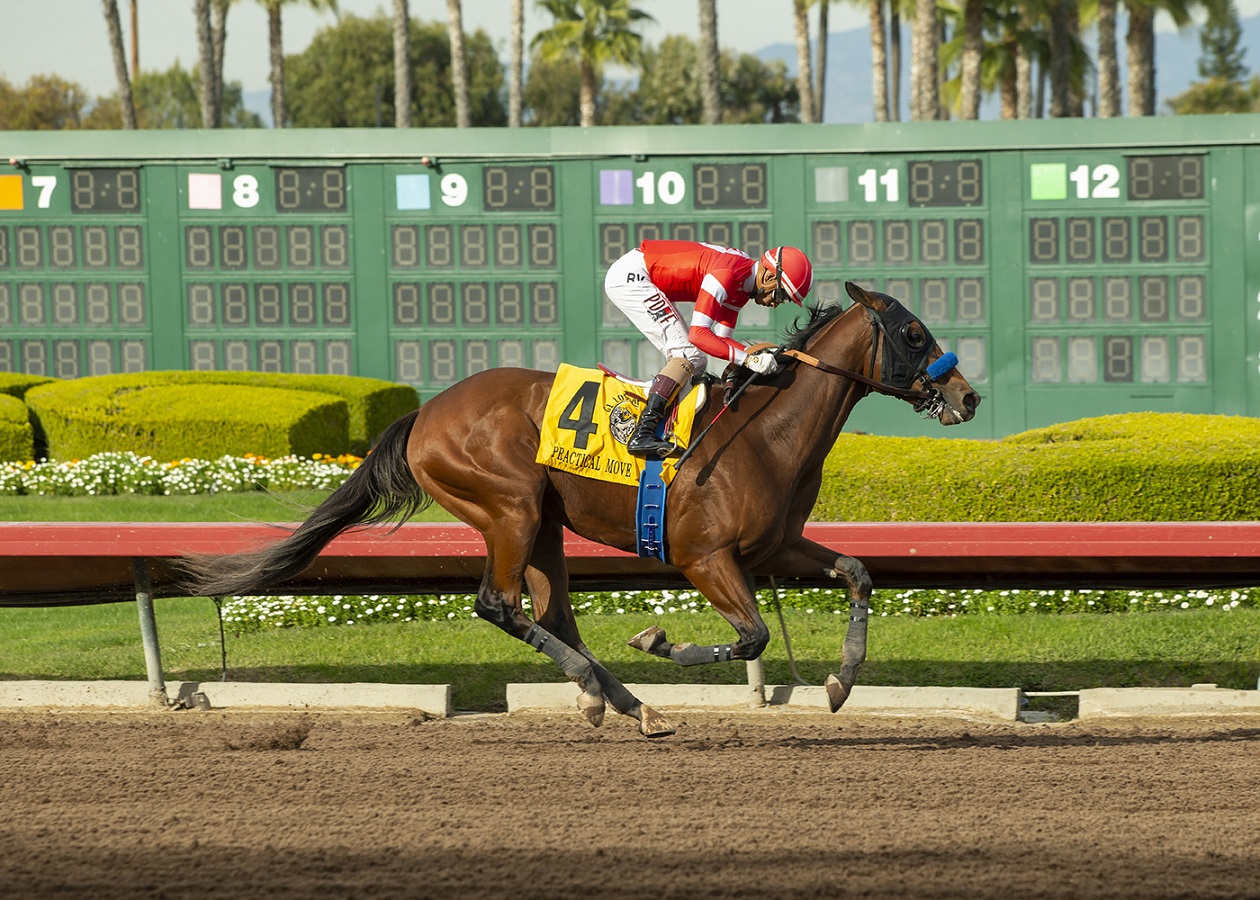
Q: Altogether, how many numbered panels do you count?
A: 6